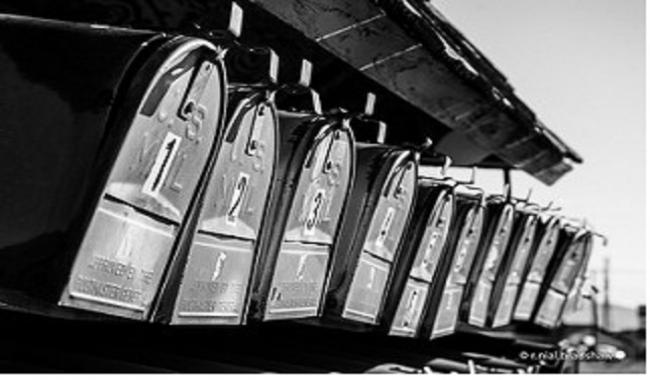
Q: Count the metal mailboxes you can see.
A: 10